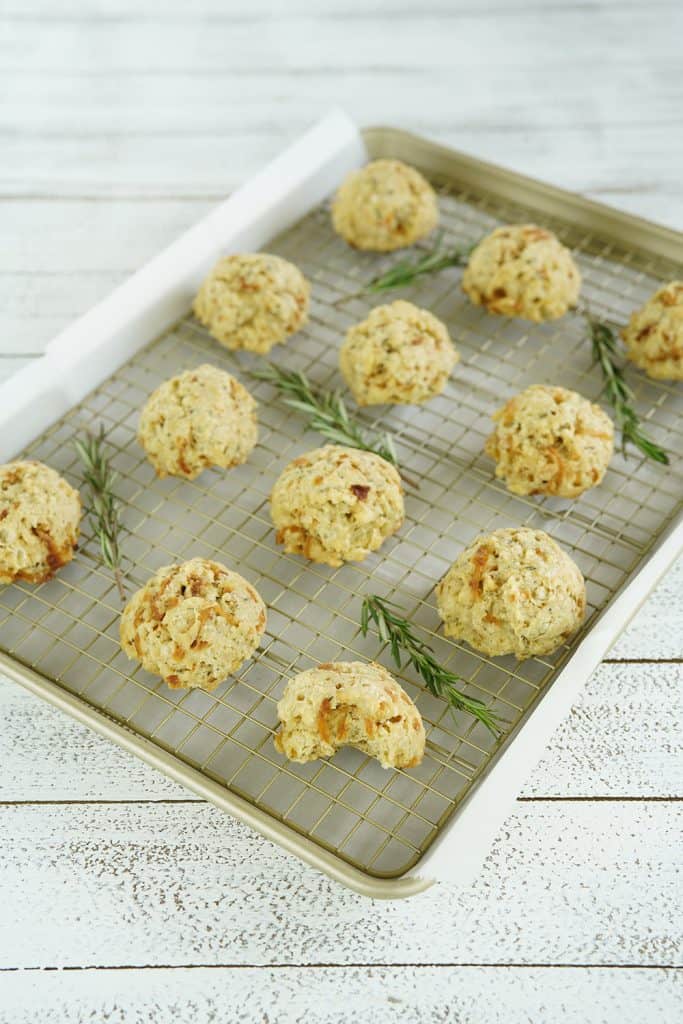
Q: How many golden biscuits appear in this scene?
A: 12